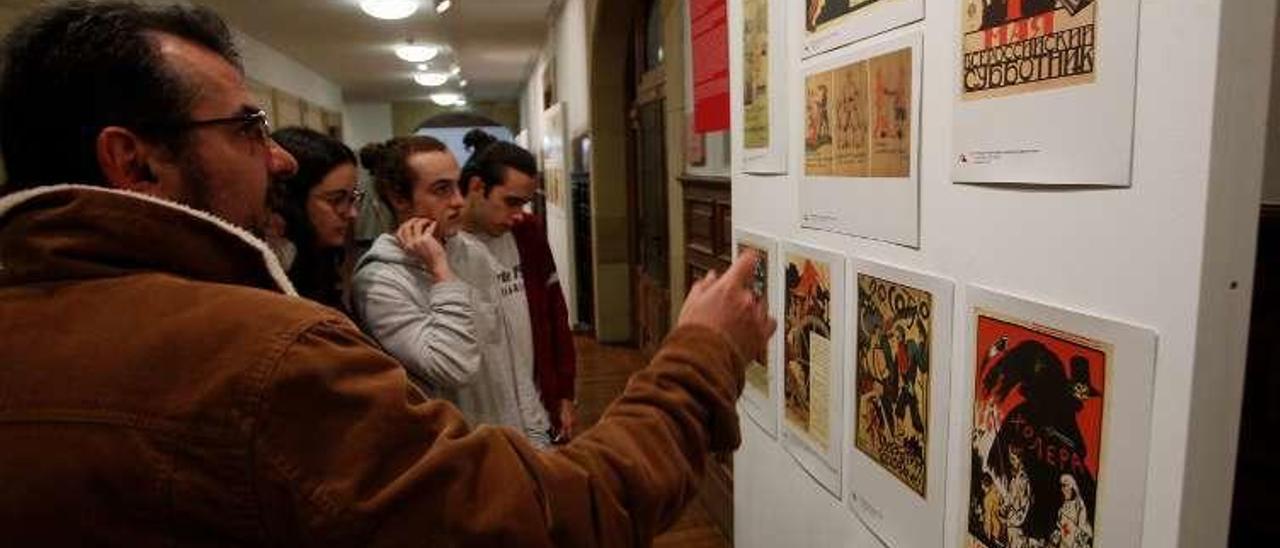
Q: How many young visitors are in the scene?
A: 3